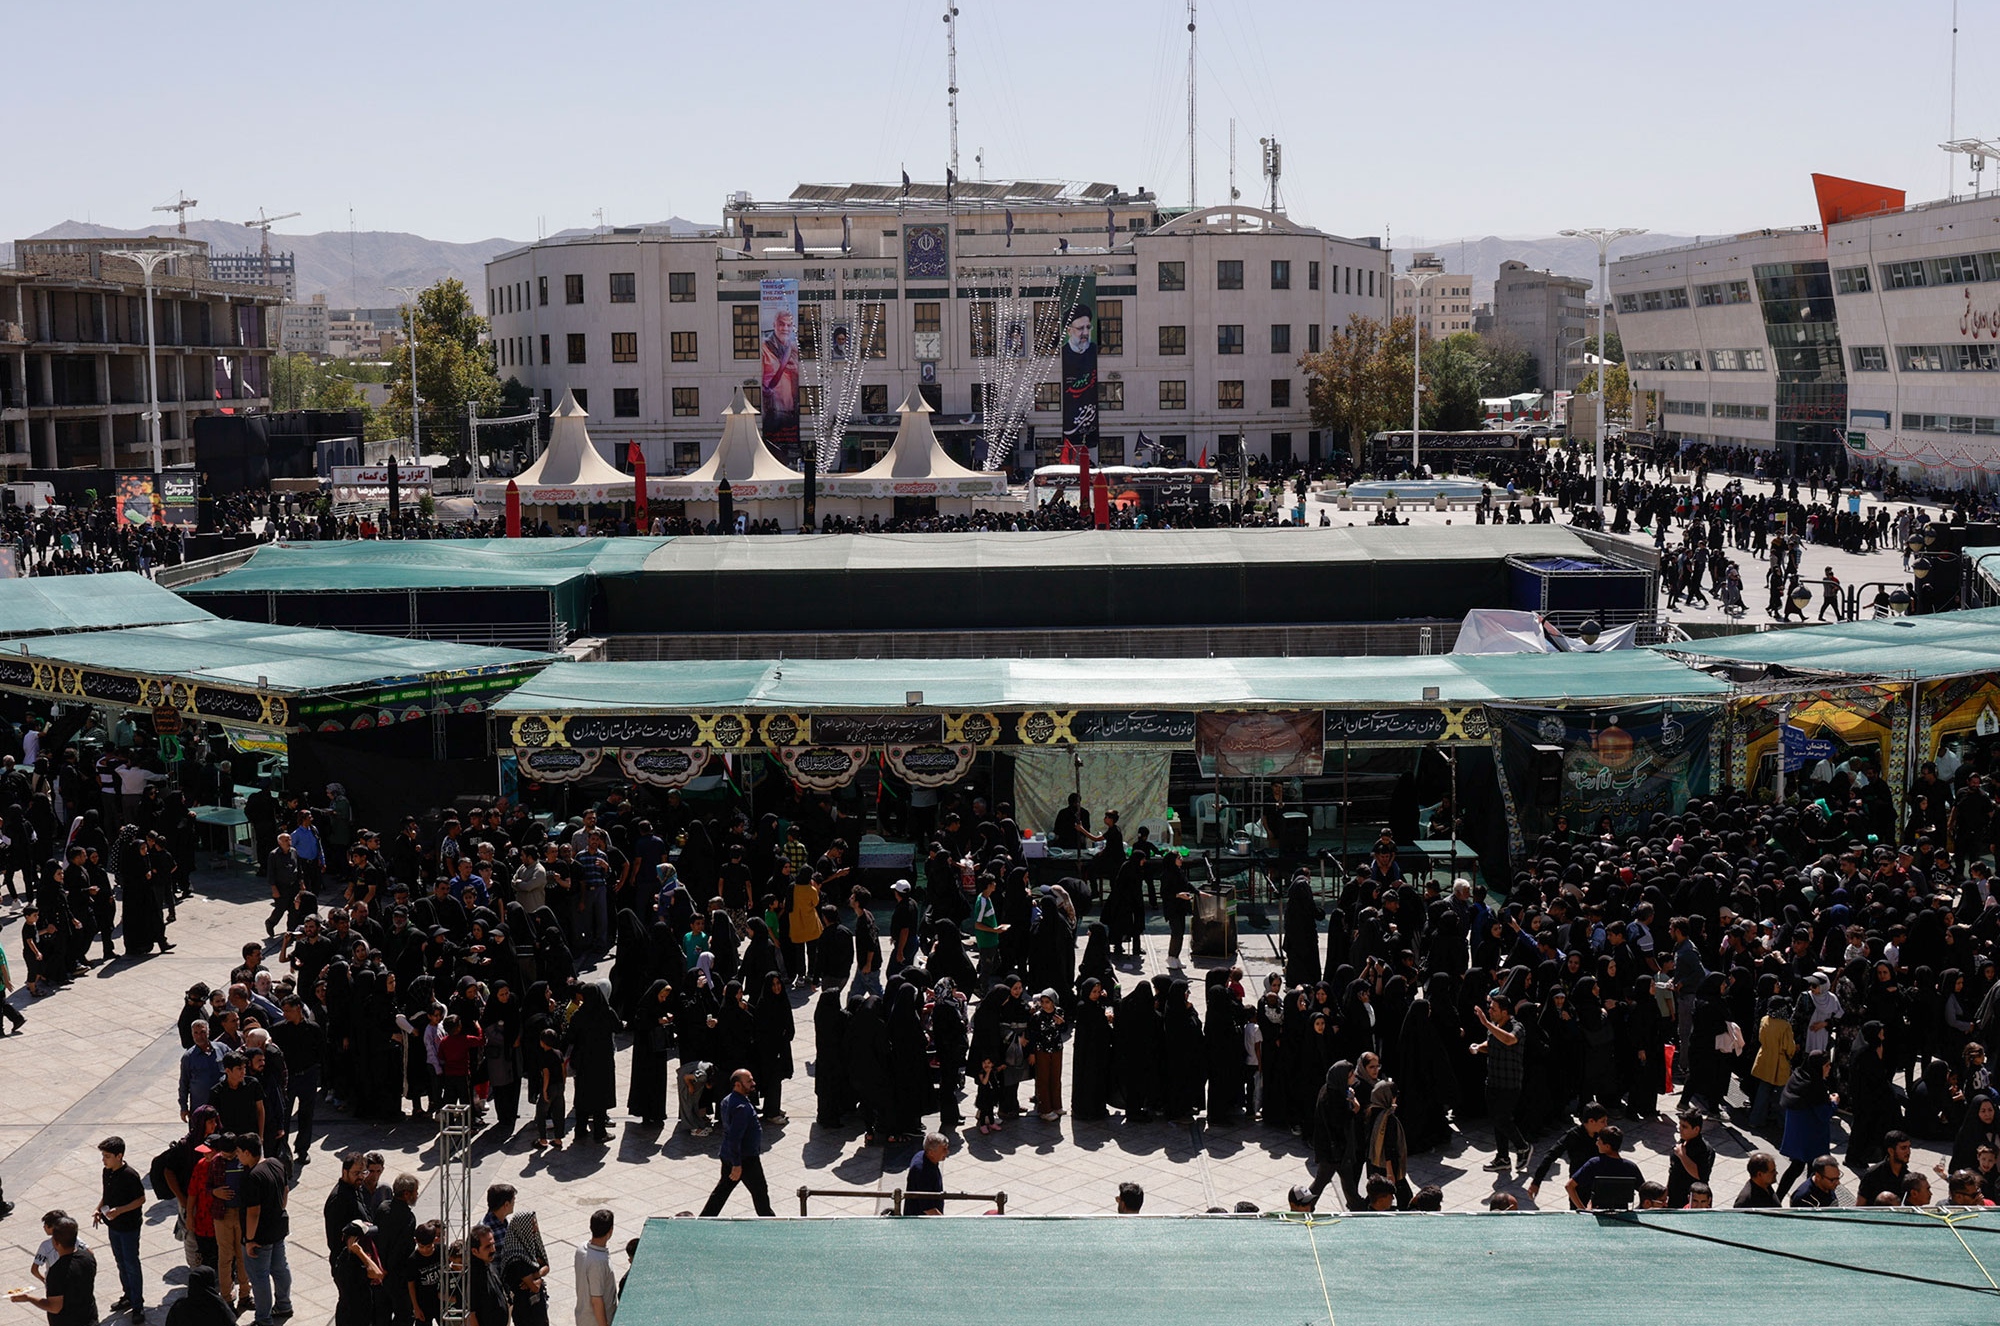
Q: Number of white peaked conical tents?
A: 3